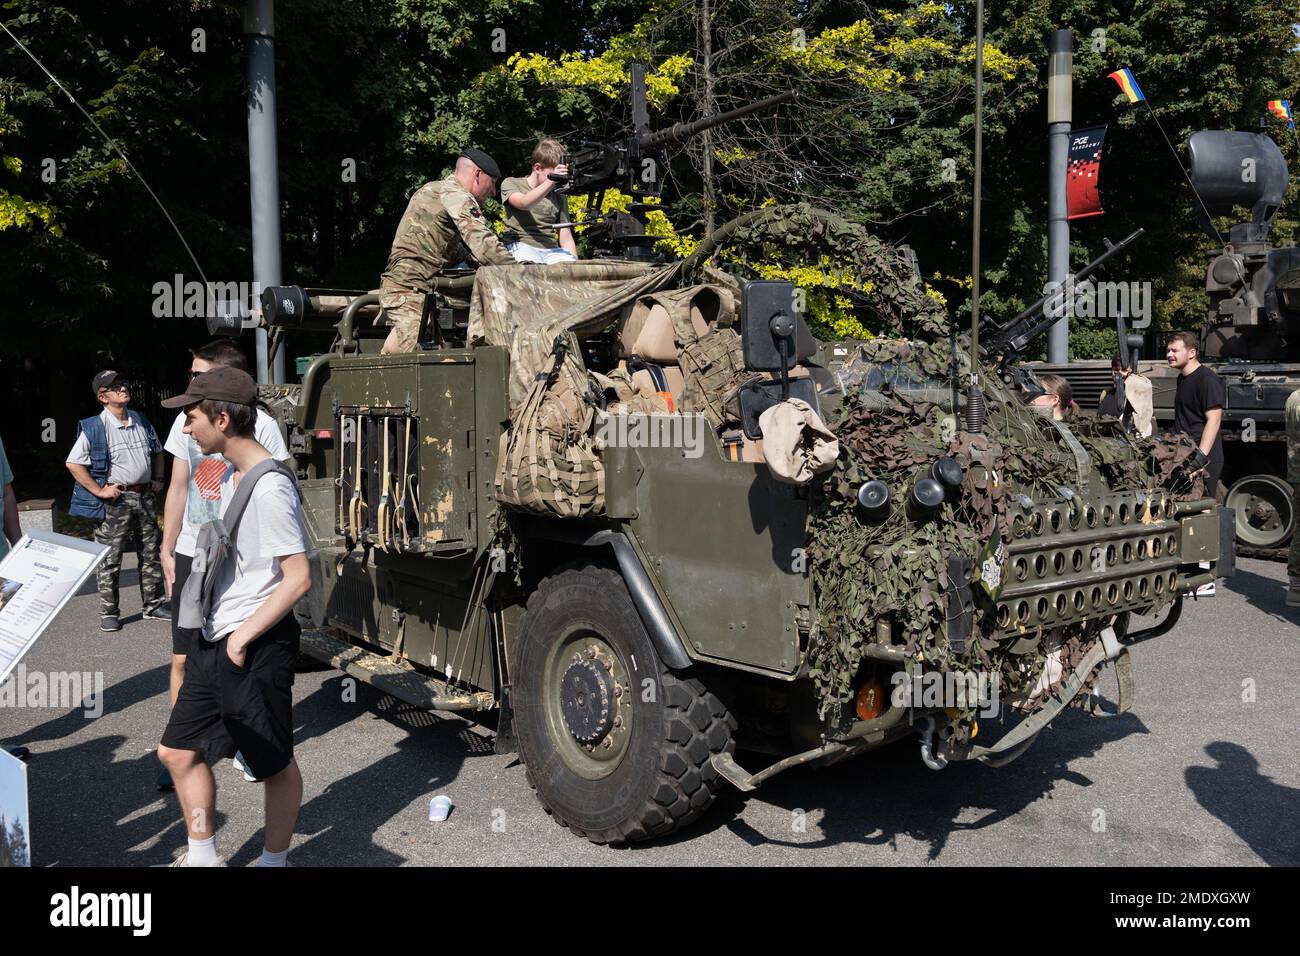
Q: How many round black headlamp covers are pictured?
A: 3